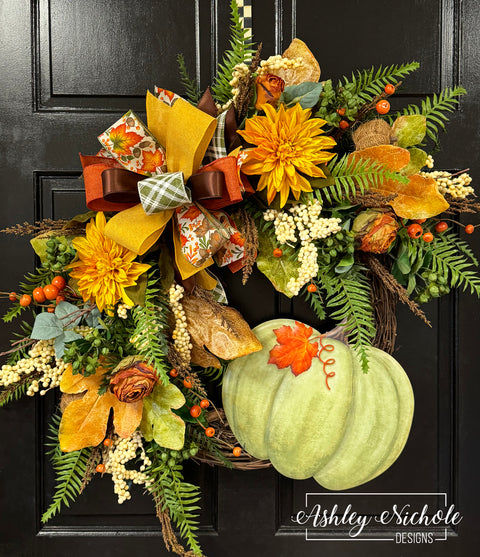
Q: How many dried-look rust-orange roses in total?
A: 3